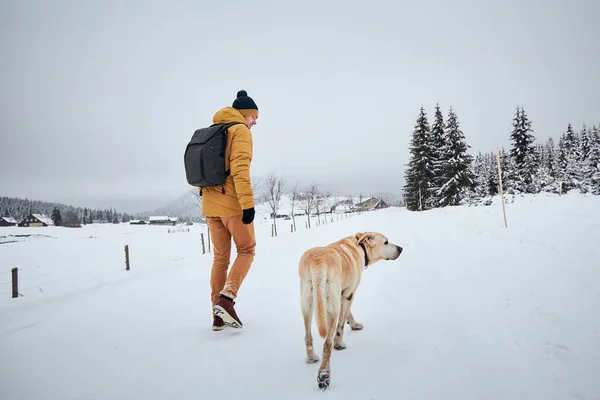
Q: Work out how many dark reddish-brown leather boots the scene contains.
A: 2